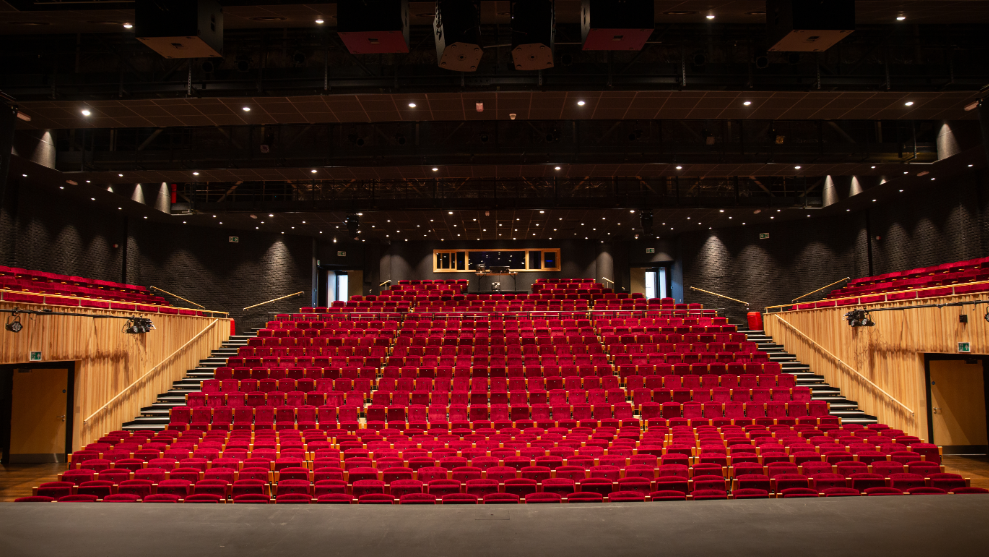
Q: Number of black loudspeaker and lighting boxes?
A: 6